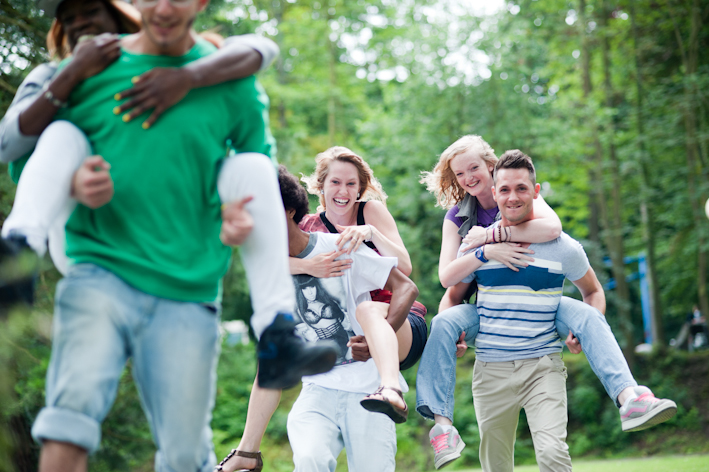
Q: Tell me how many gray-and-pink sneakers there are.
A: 2